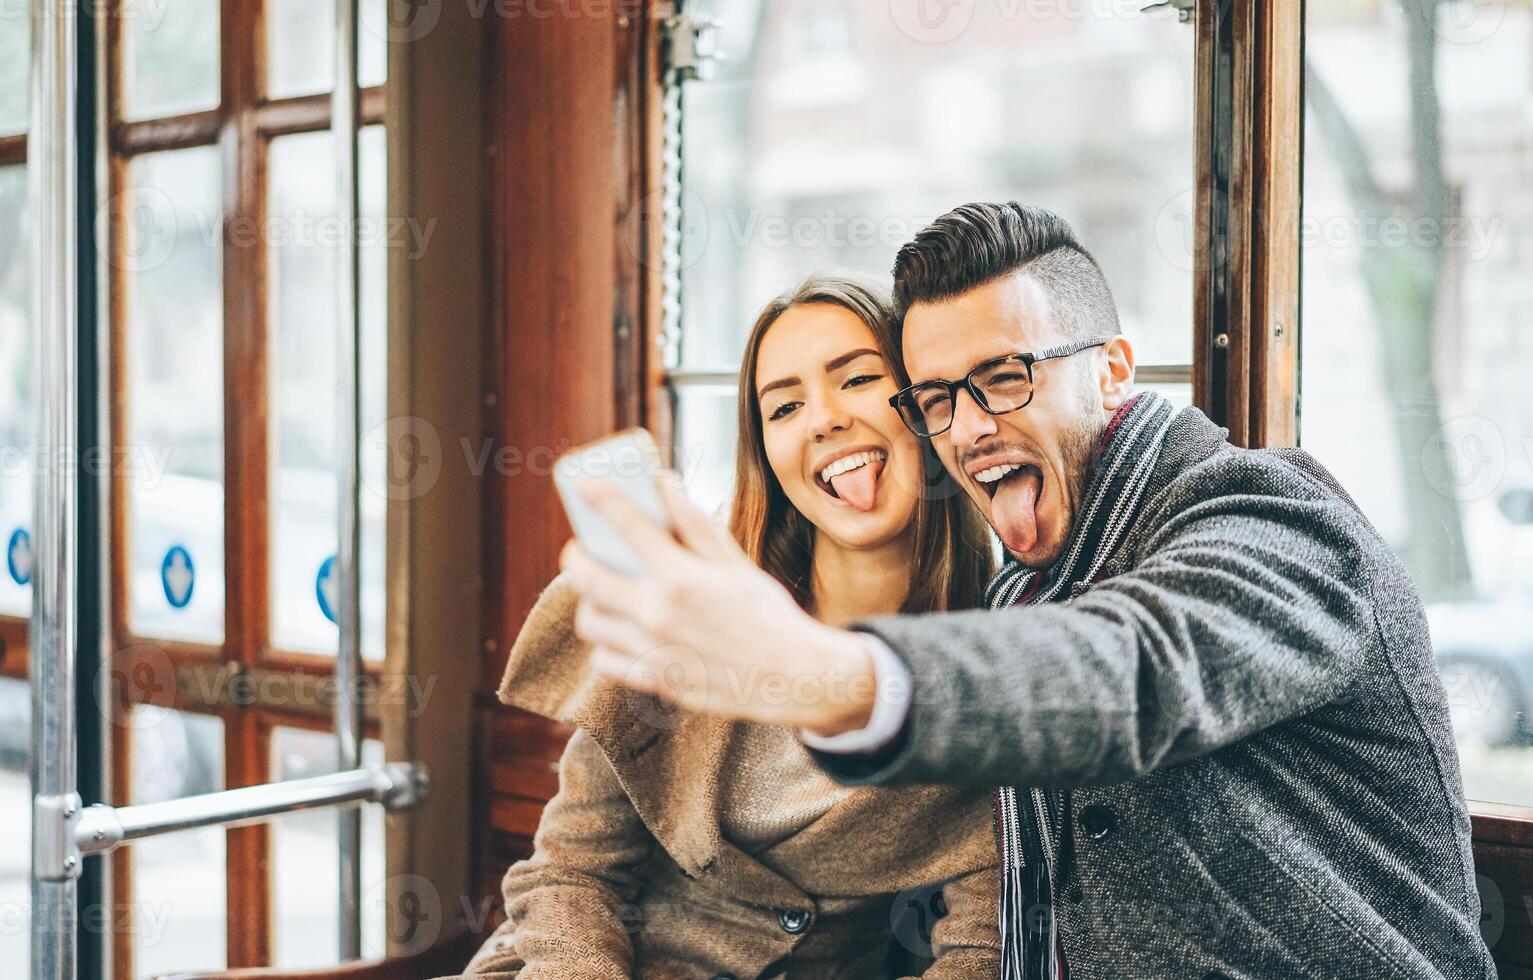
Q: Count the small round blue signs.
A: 3